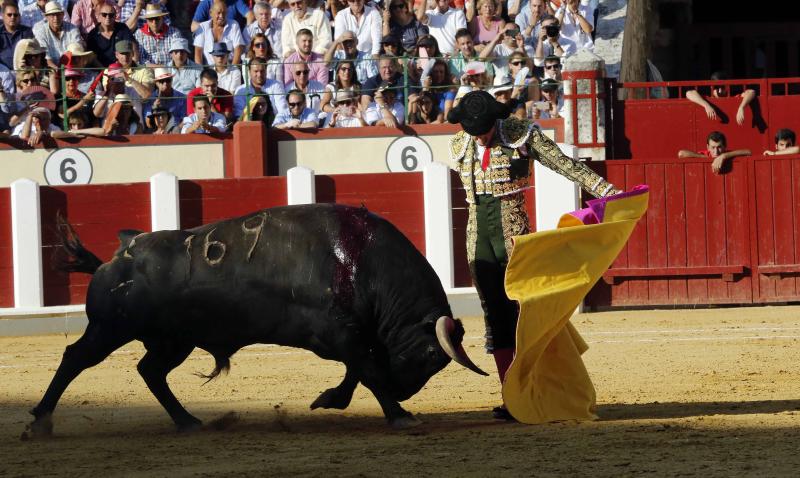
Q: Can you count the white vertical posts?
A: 5